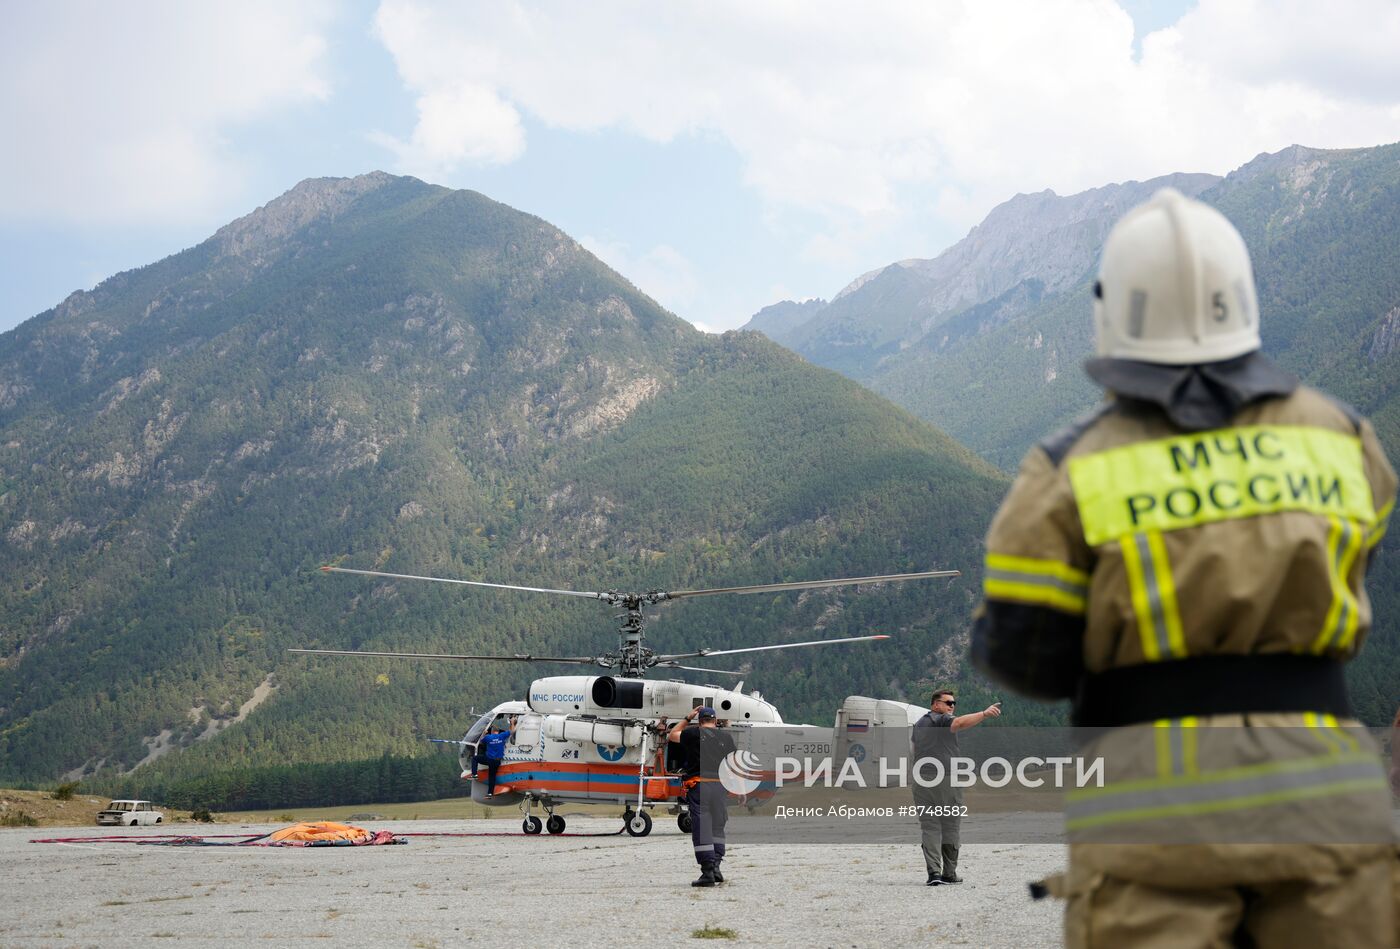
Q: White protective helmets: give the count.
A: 1